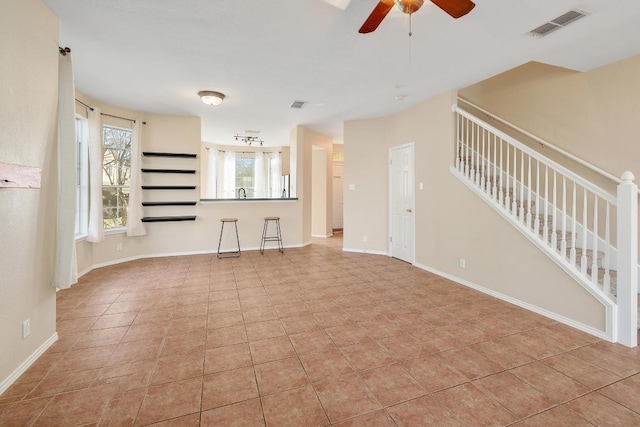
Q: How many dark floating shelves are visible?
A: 5